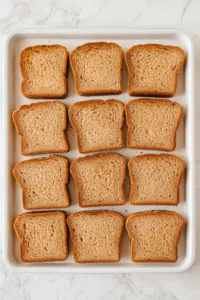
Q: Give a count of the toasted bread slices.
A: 12